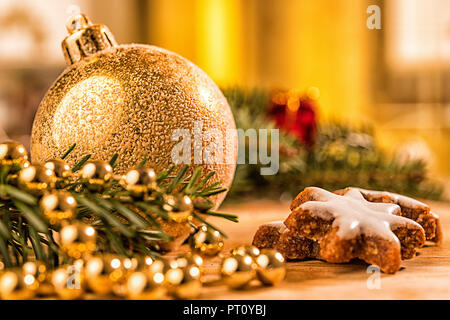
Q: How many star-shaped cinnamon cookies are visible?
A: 3